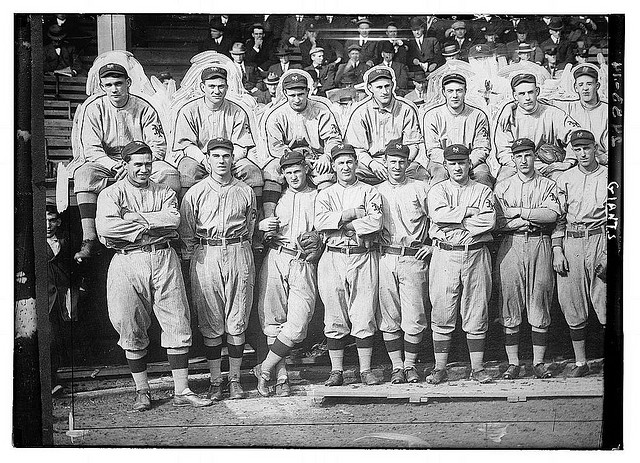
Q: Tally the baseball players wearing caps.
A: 15